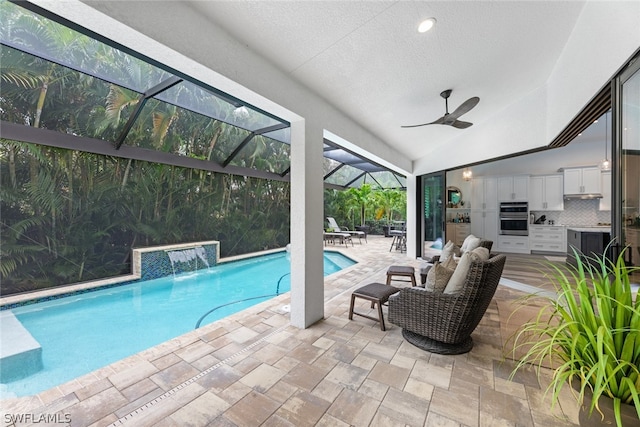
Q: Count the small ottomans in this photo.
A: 2